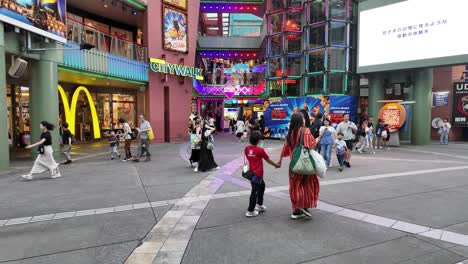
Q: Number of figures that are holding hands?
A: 2